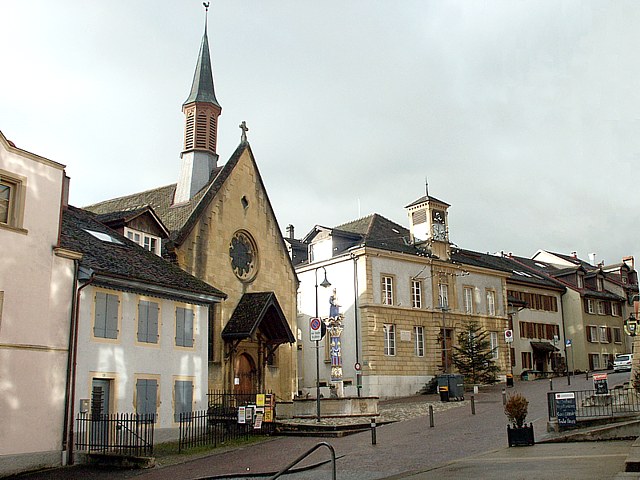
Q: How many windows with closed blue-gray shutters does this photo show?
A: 5